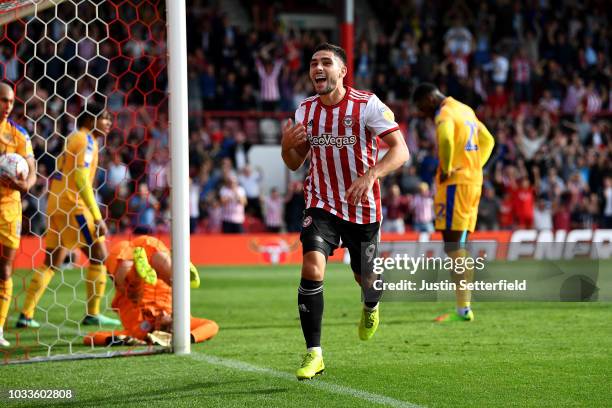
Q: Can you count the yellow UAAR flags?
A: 0